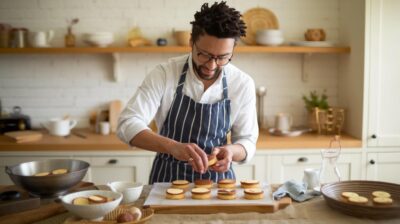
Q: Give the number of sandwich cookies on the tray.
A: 8